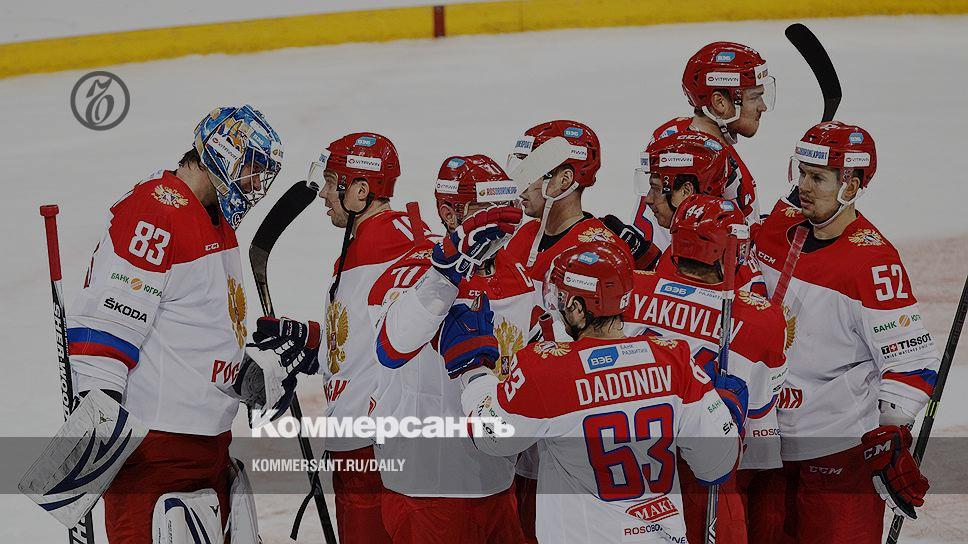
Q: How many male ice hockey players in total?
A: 9